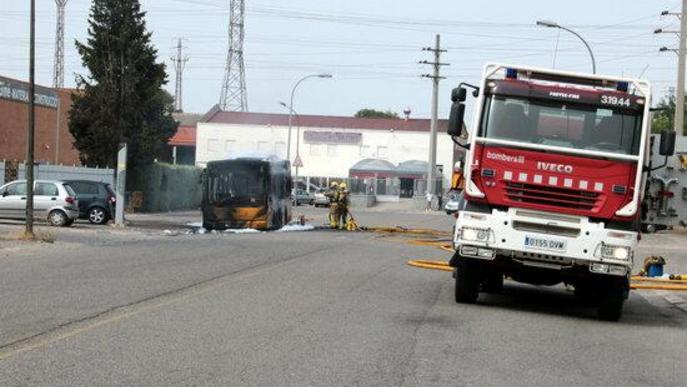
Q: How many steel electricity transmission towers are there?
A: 3